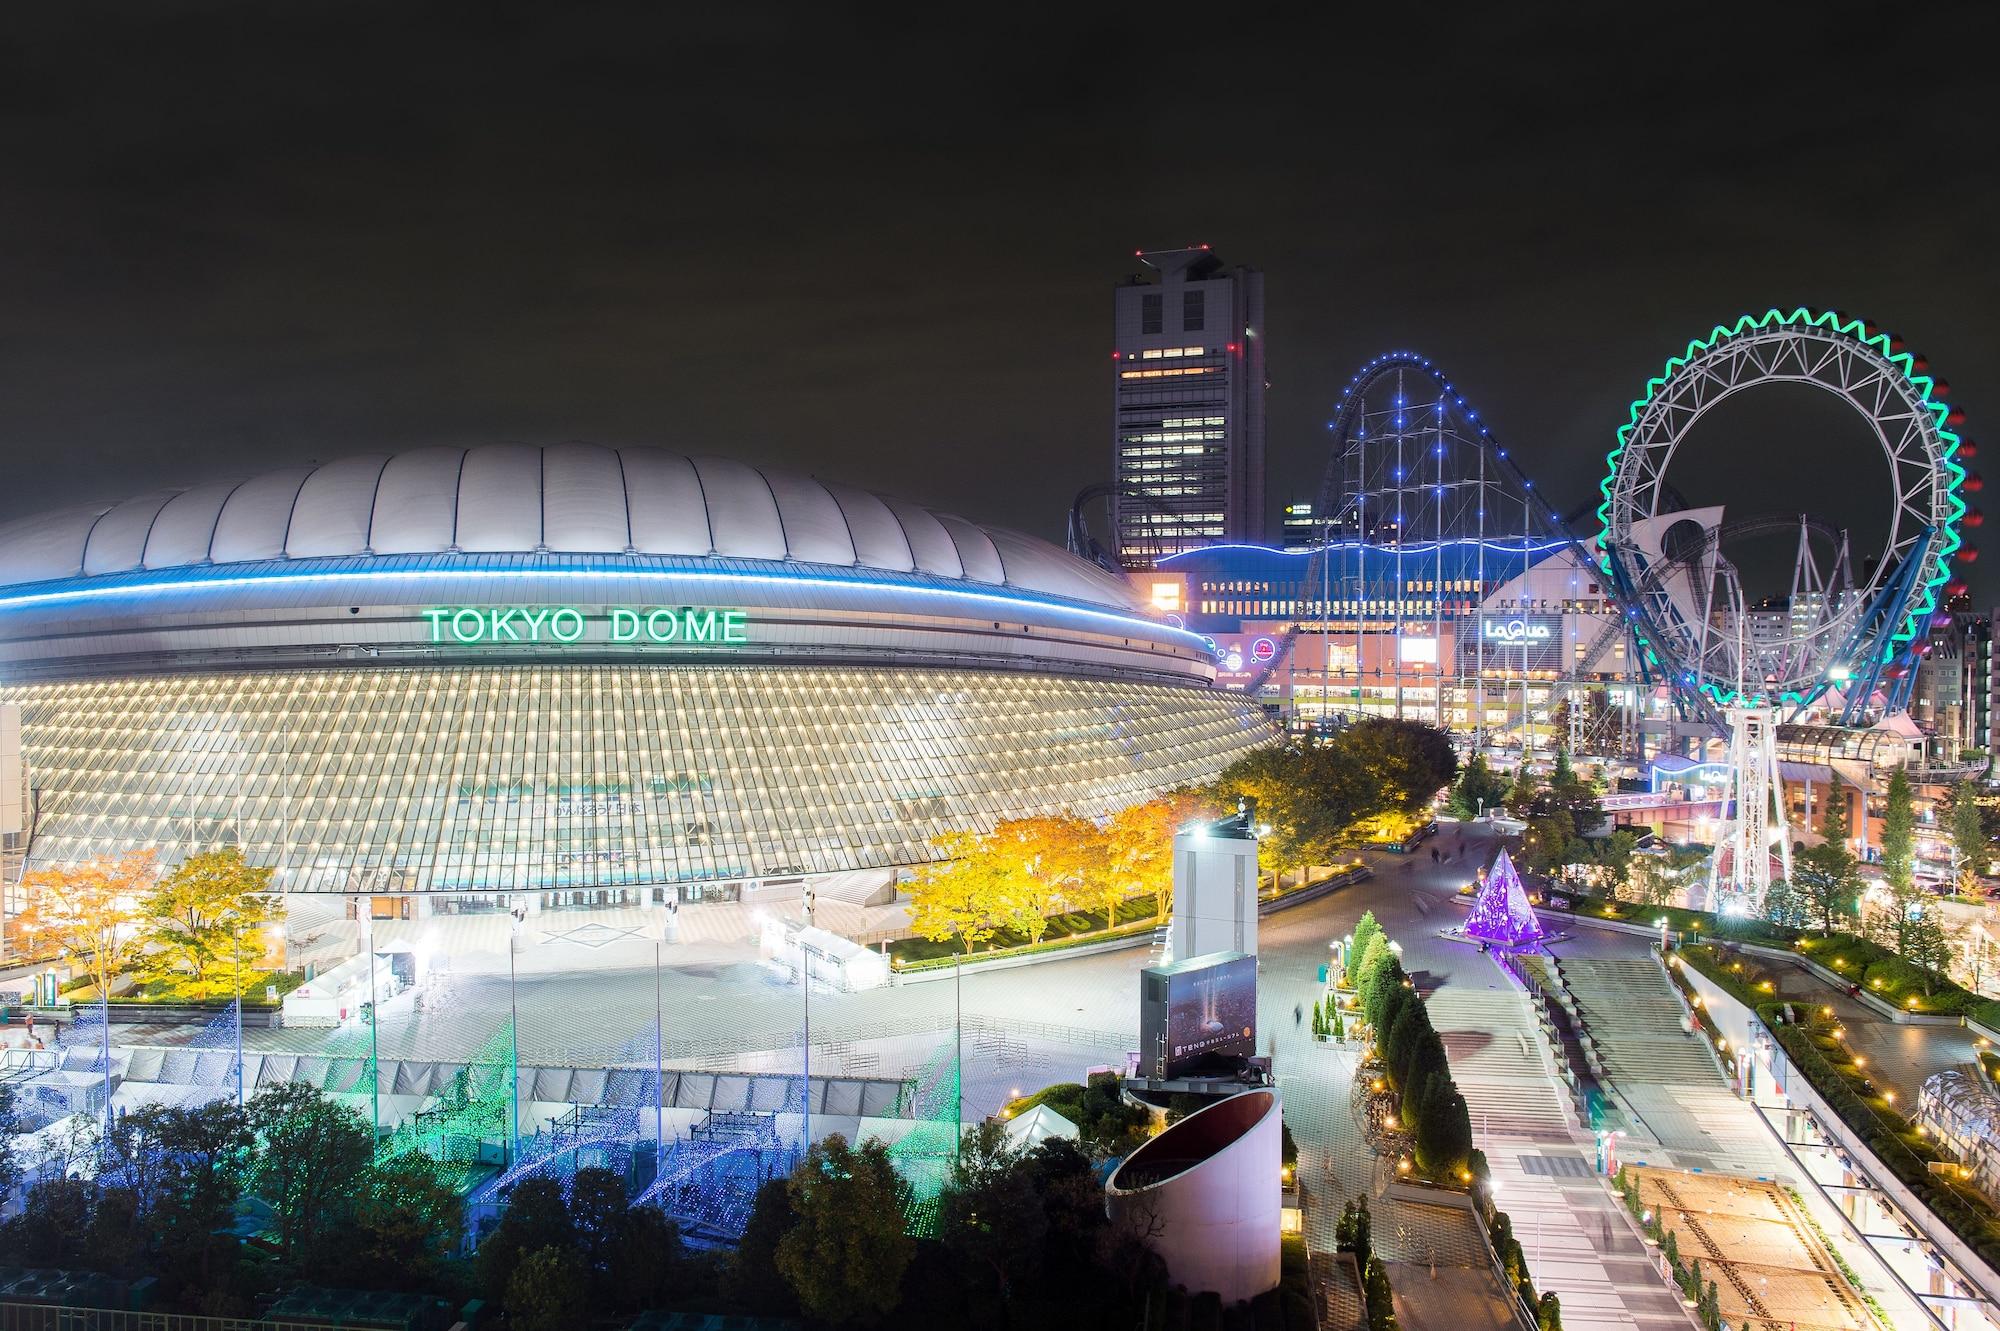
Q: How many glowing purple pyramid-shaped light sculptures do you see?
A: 1